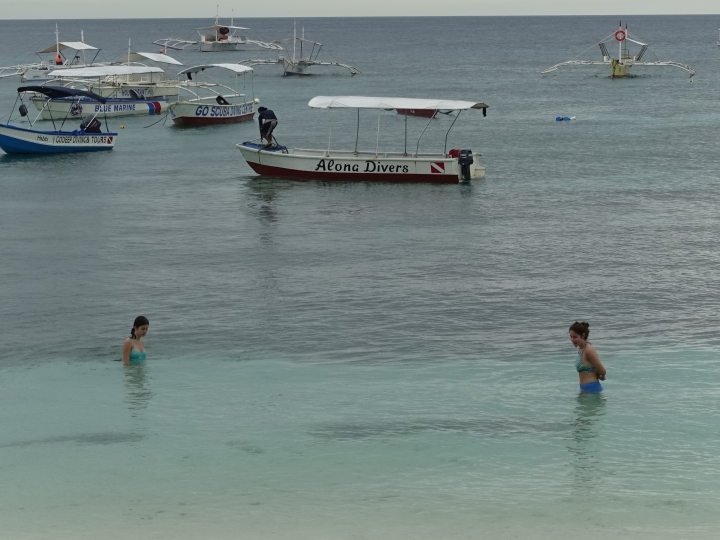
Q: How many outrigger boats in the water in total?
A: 5